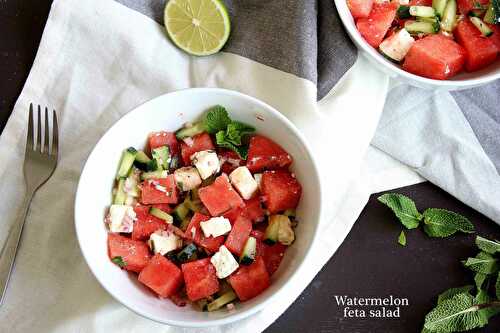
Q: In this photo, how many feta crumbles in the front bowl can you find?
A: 7